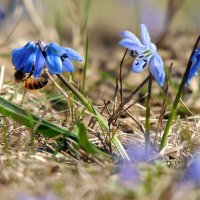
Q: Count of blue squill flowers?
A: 4